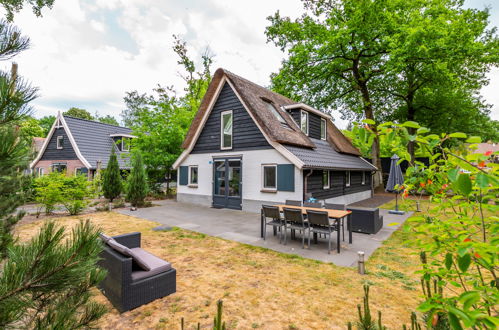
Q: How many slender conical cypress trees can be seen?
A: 2